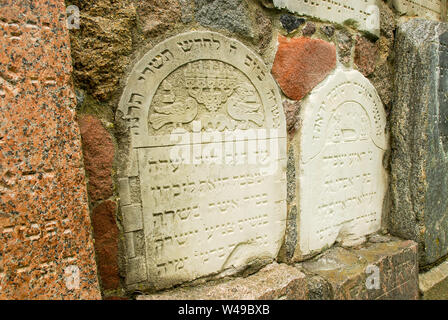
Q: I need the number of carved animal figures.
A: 2